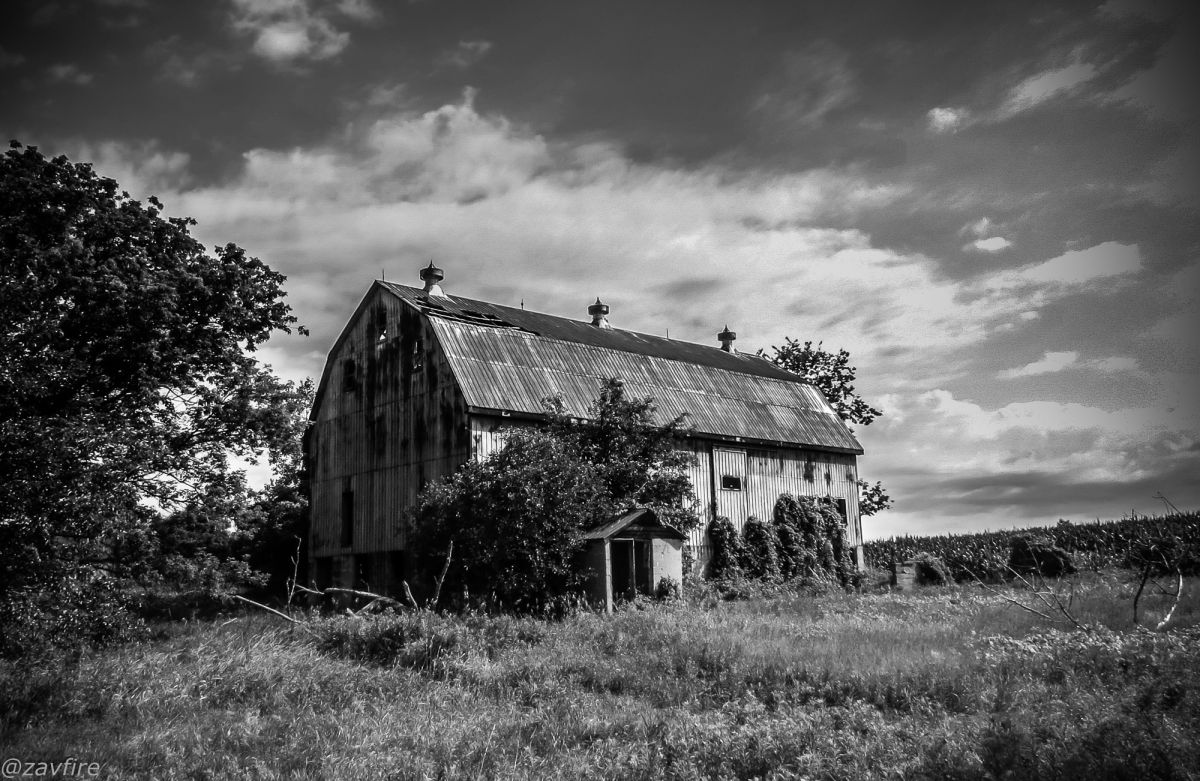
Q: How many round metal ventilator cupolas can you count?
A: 3